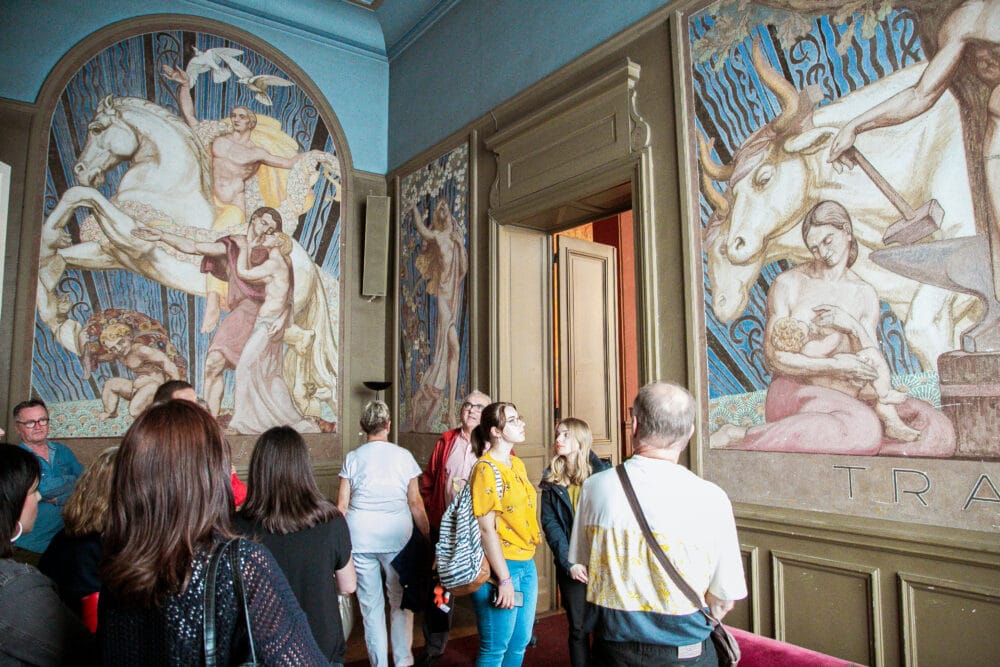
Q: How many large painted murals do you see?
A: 3